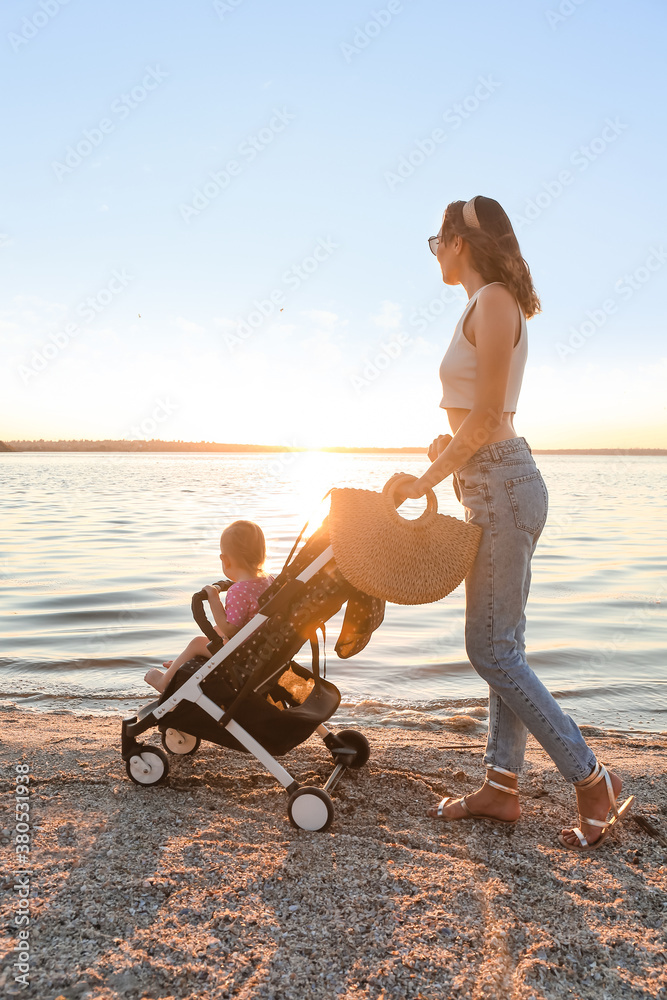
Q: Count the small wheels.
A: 4